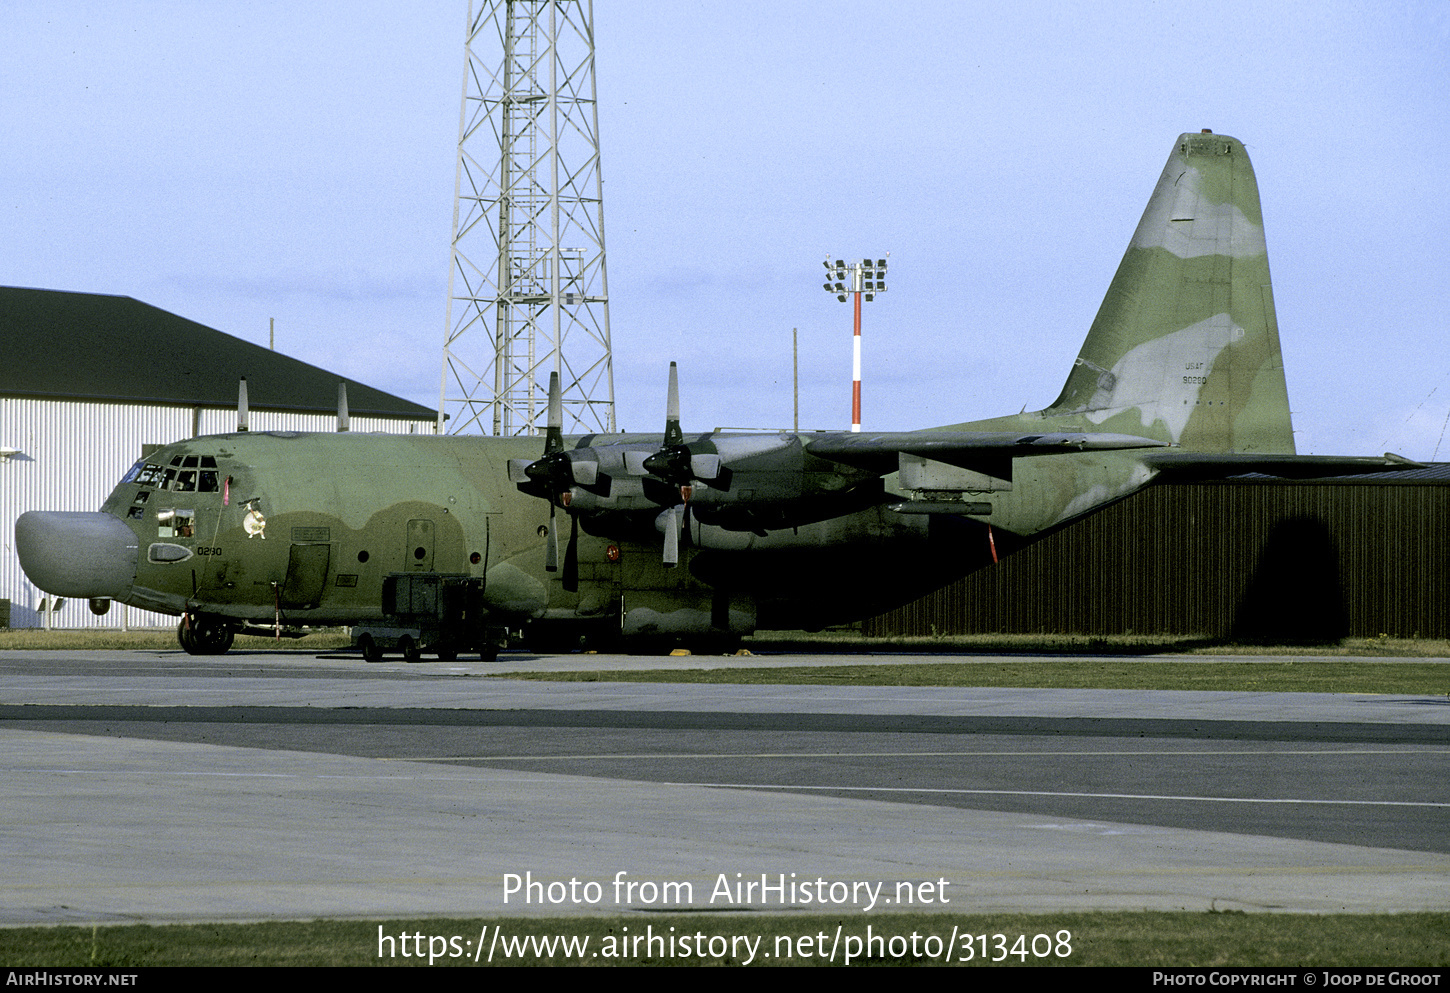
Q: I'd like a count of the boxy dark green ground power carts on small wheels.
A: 1